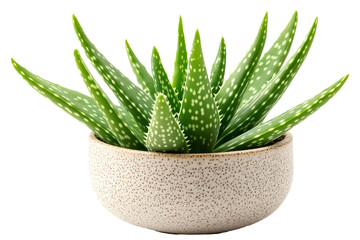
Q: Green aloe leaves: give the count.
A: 13